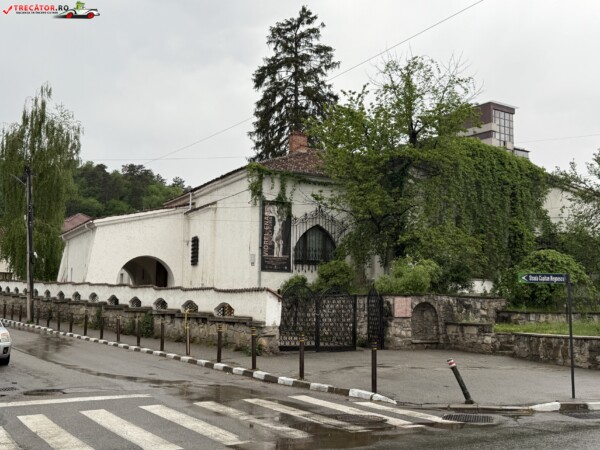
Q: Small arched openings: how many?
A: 14